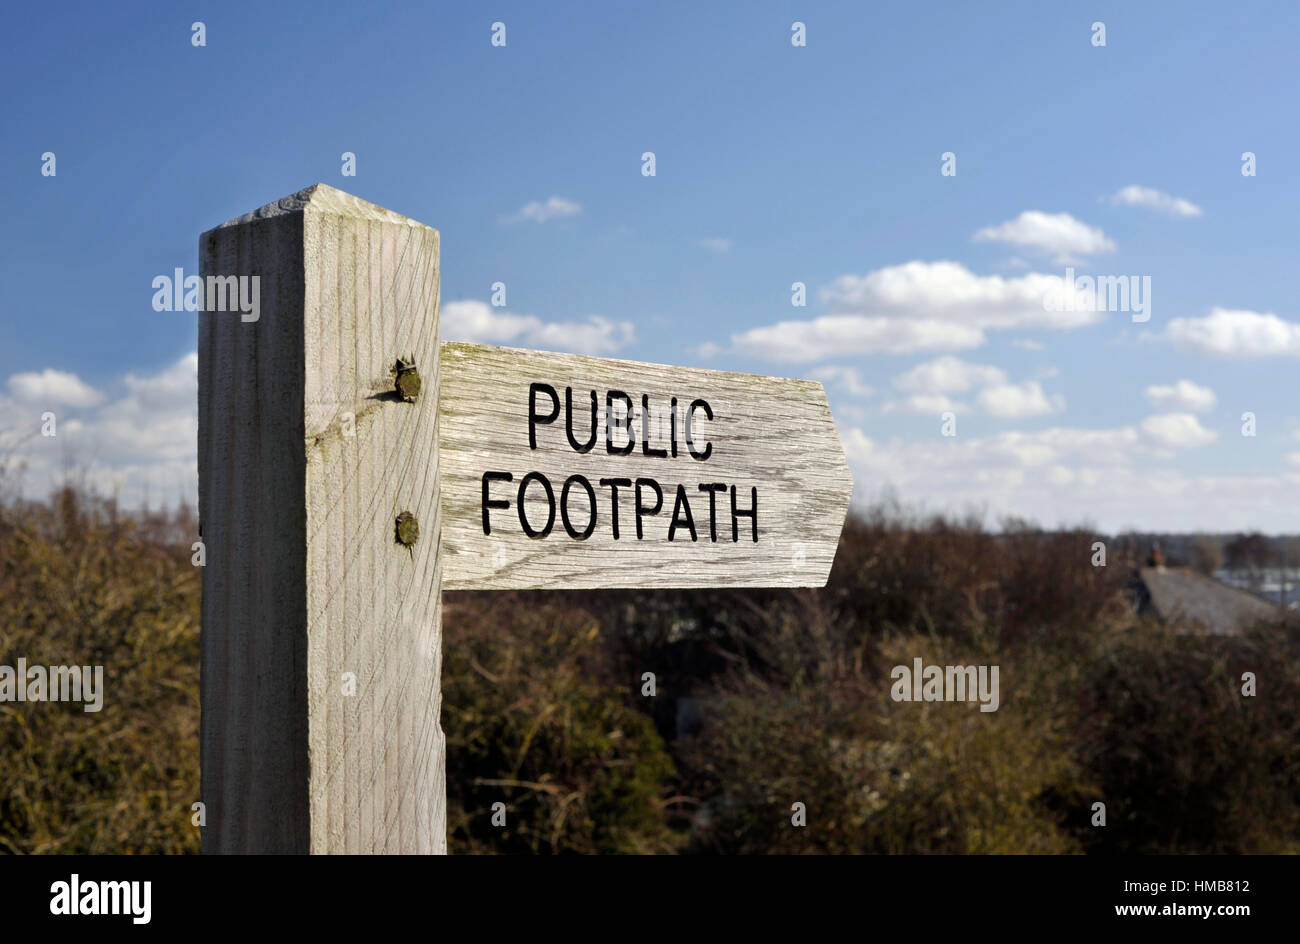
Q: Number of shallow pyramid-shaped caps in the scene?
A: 1